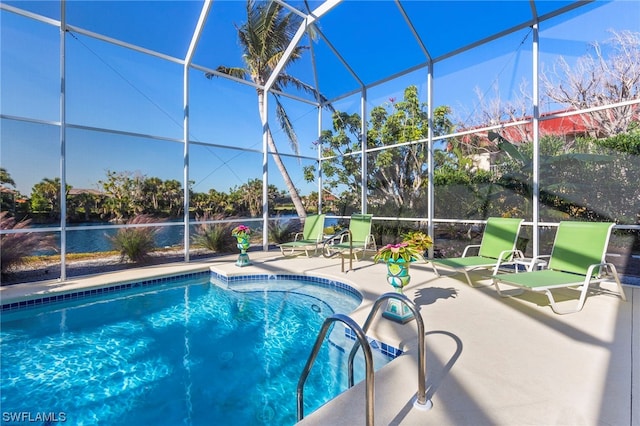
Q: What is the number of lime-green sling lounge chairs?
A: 4